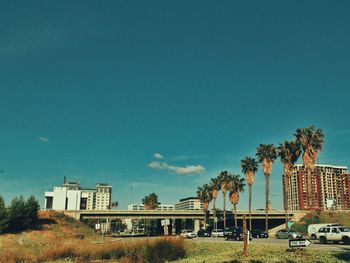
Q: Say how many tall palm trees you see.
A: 8